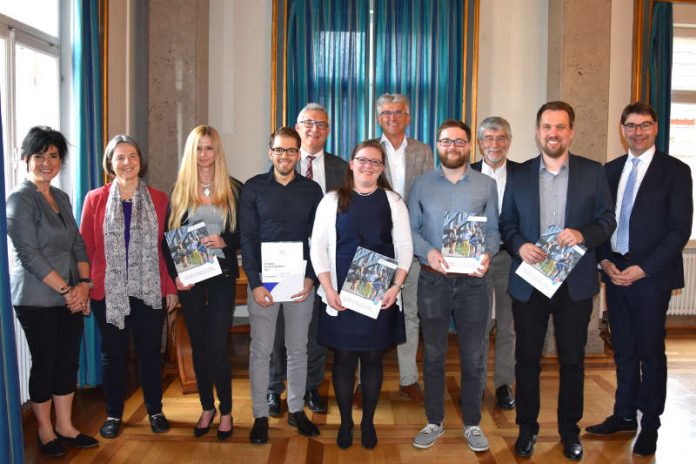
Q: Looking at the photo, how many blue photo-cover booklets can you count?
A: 4